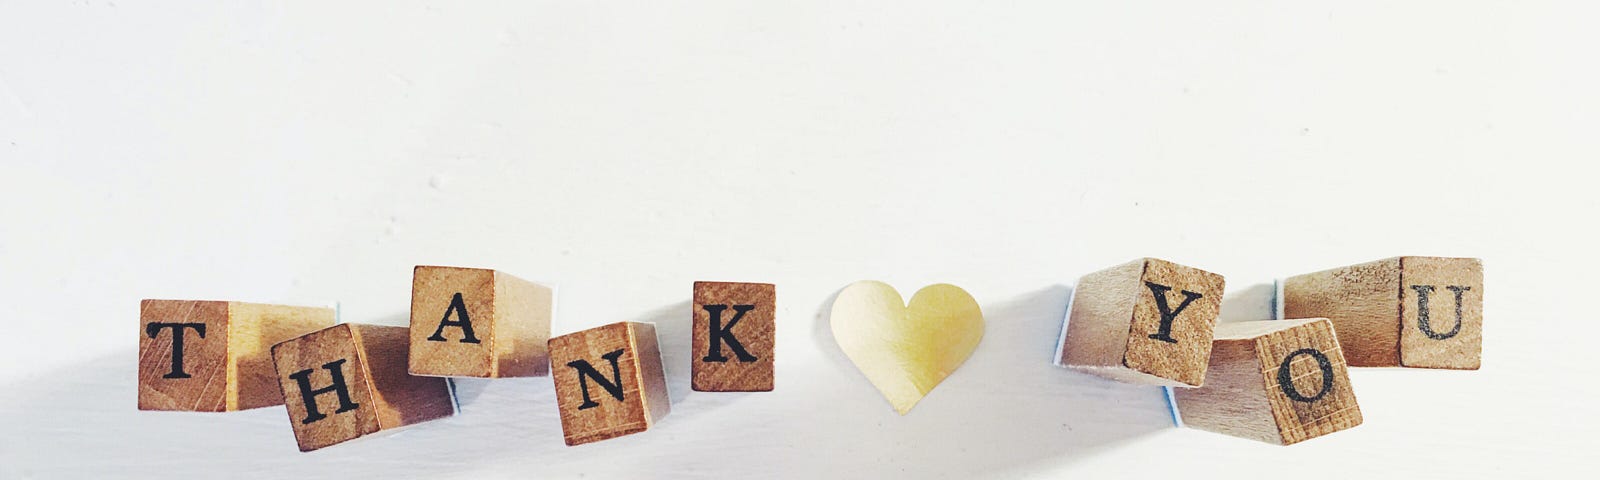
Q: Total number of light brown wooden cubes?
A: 8